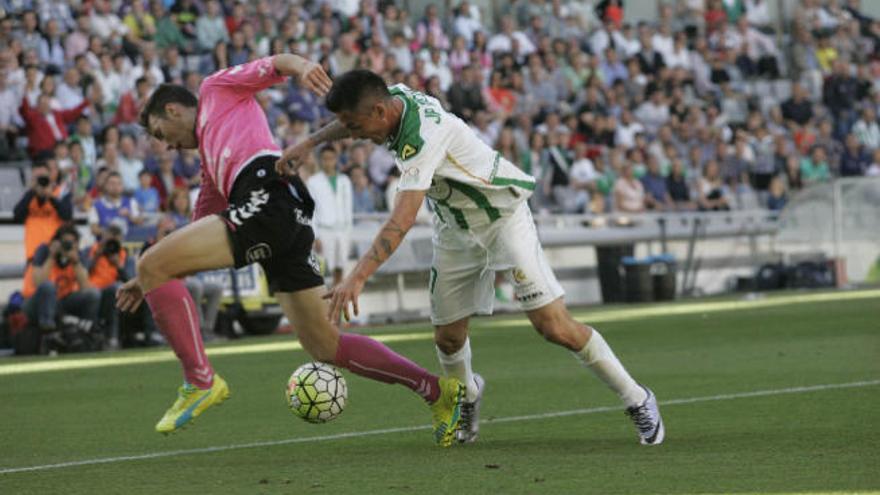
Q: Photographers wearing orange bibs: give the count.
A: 3